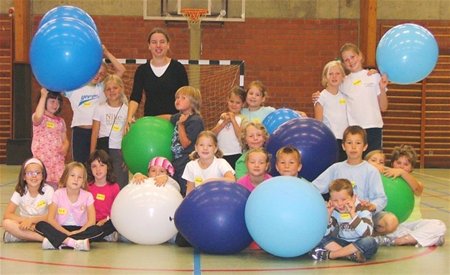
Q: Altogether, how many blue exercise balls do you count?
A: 7